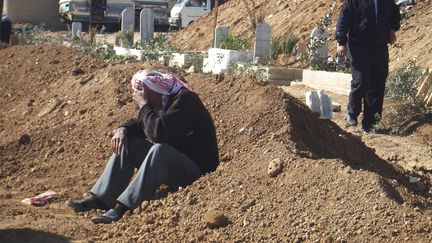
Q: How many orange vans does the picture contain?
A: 0